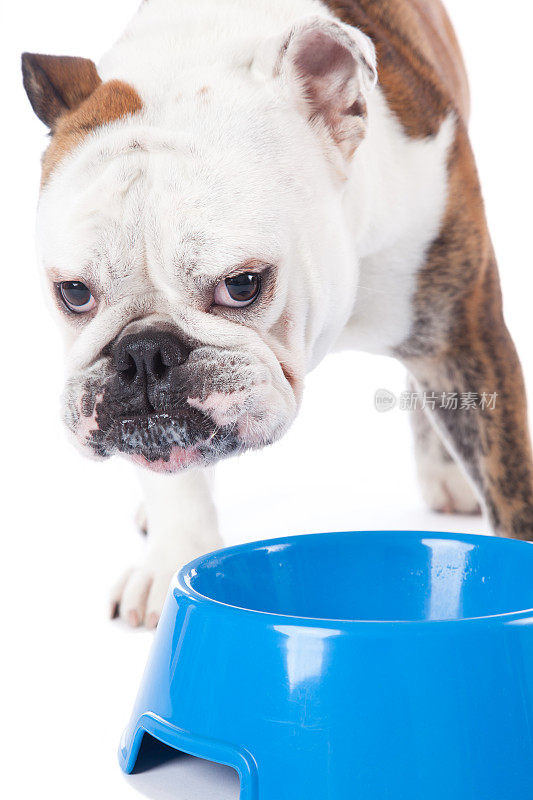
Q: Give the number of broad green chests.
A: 0